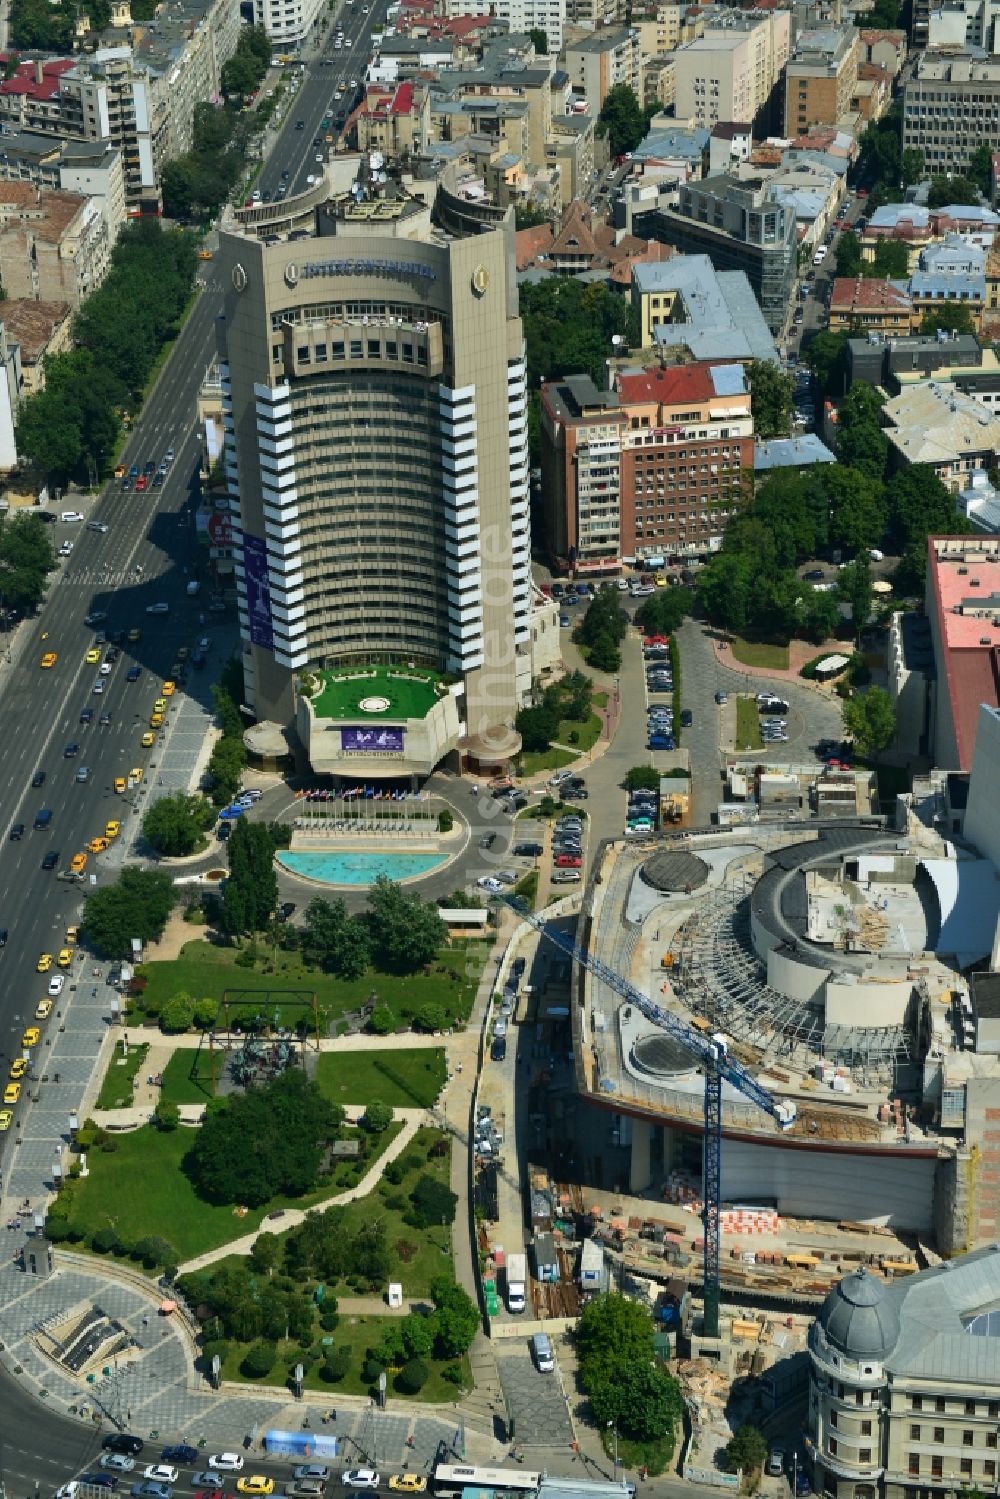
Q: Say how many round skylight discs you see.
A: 2